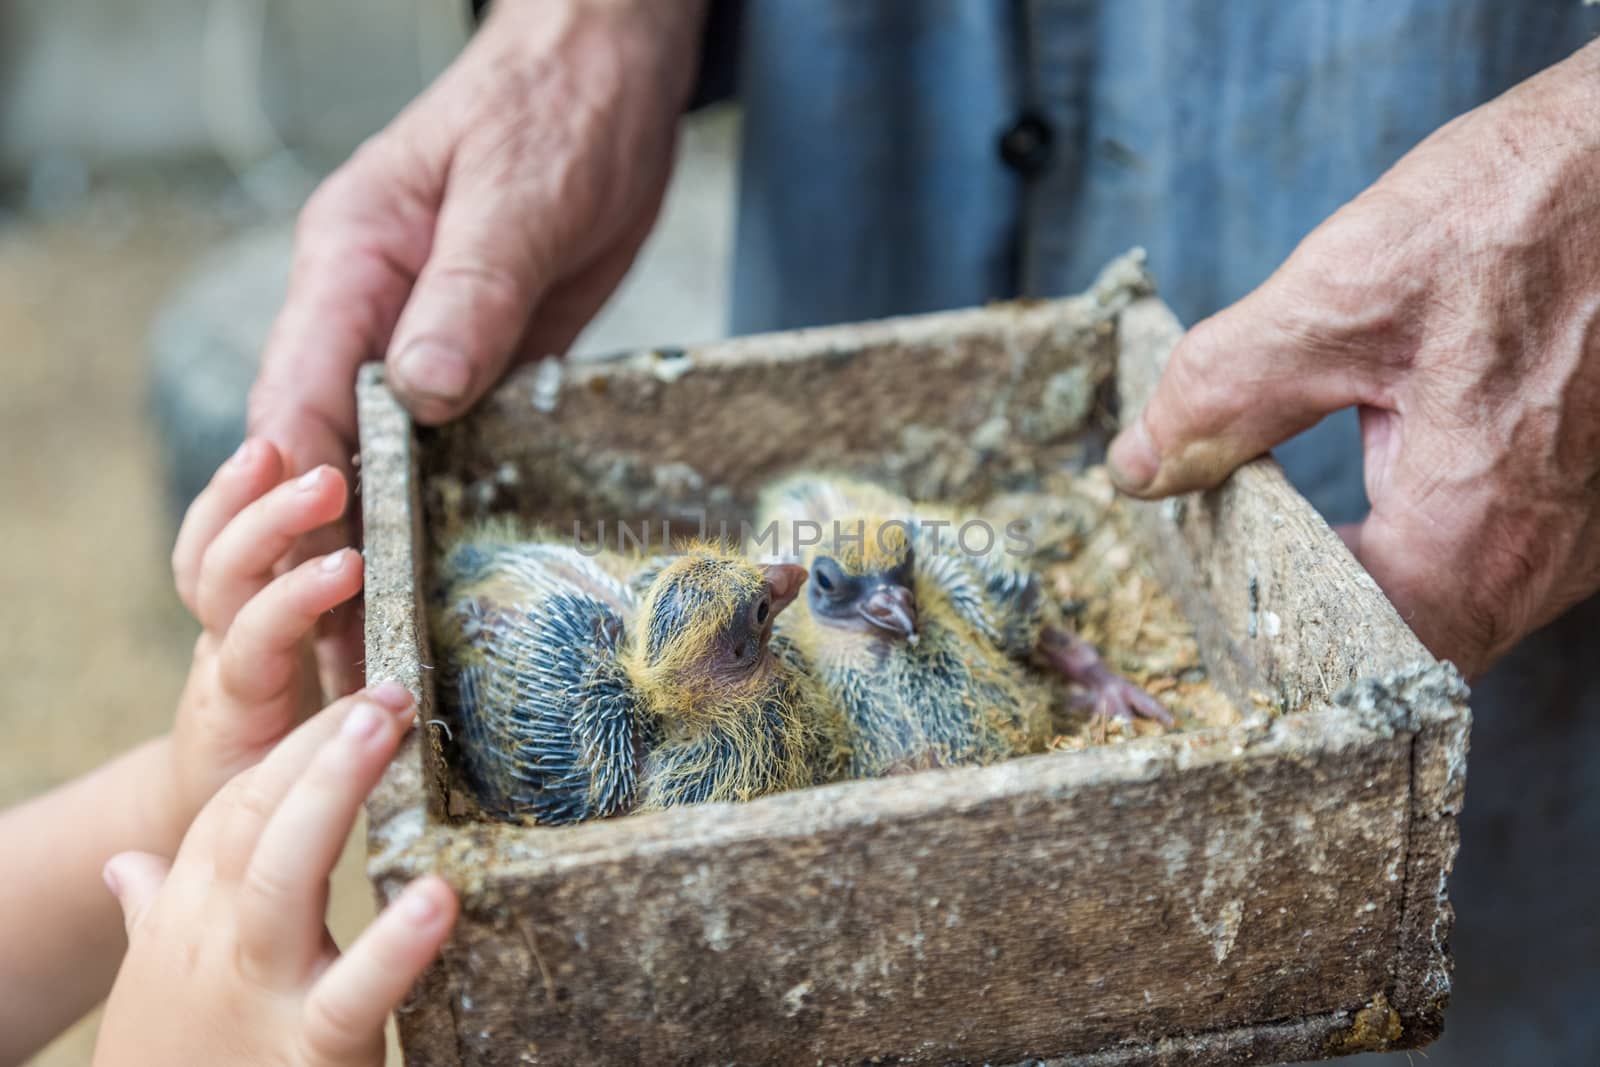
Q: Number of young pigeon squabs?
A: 2